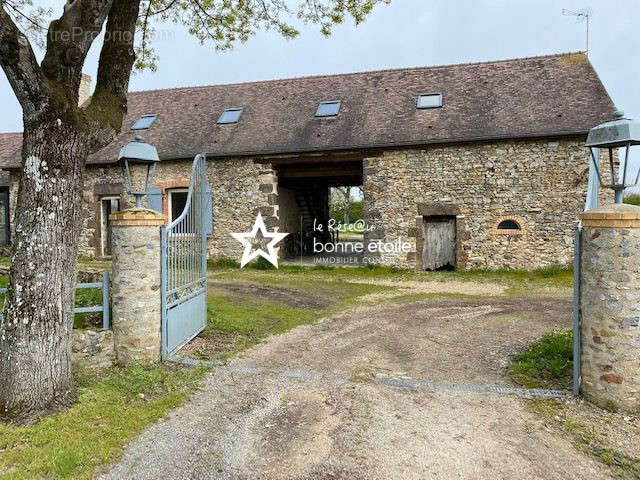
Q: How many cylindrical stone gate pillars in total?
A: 2